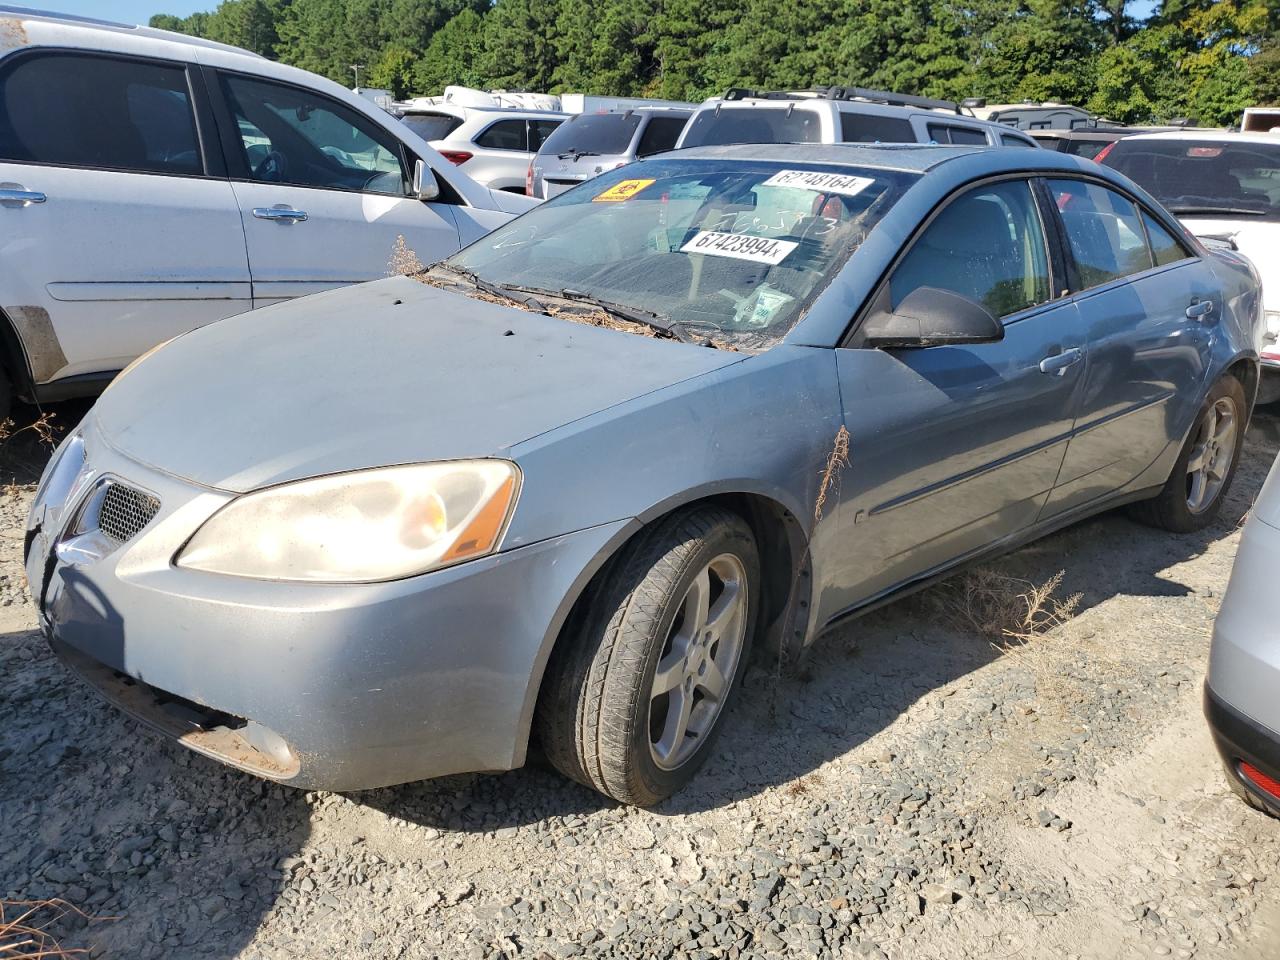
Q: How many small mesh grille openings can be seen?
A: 1